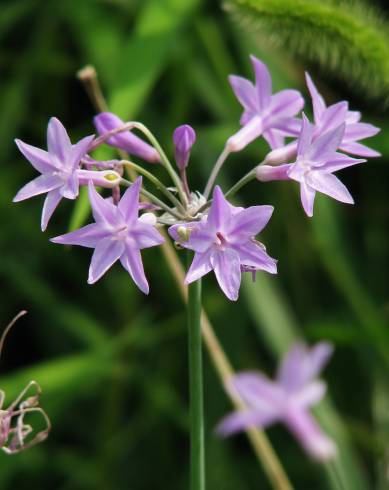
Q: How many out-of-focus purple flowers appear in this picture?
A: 1